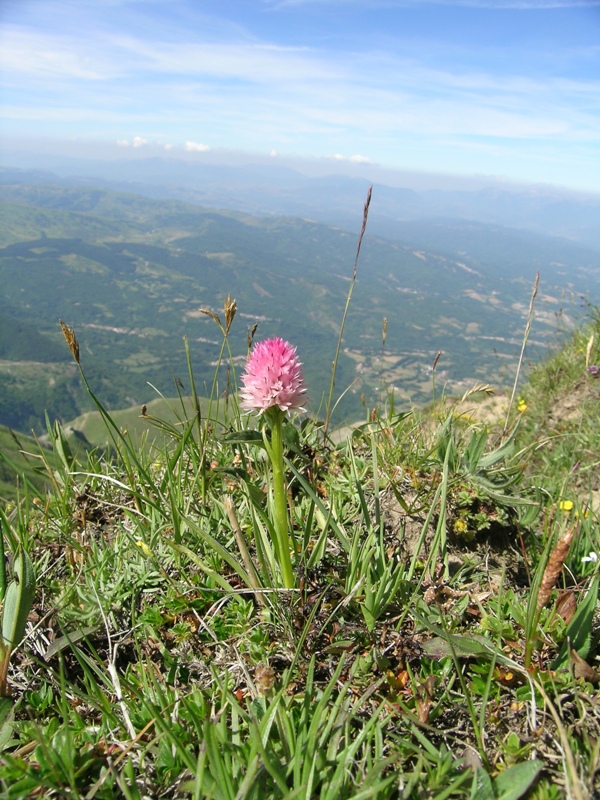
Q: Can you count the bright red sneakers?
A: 0